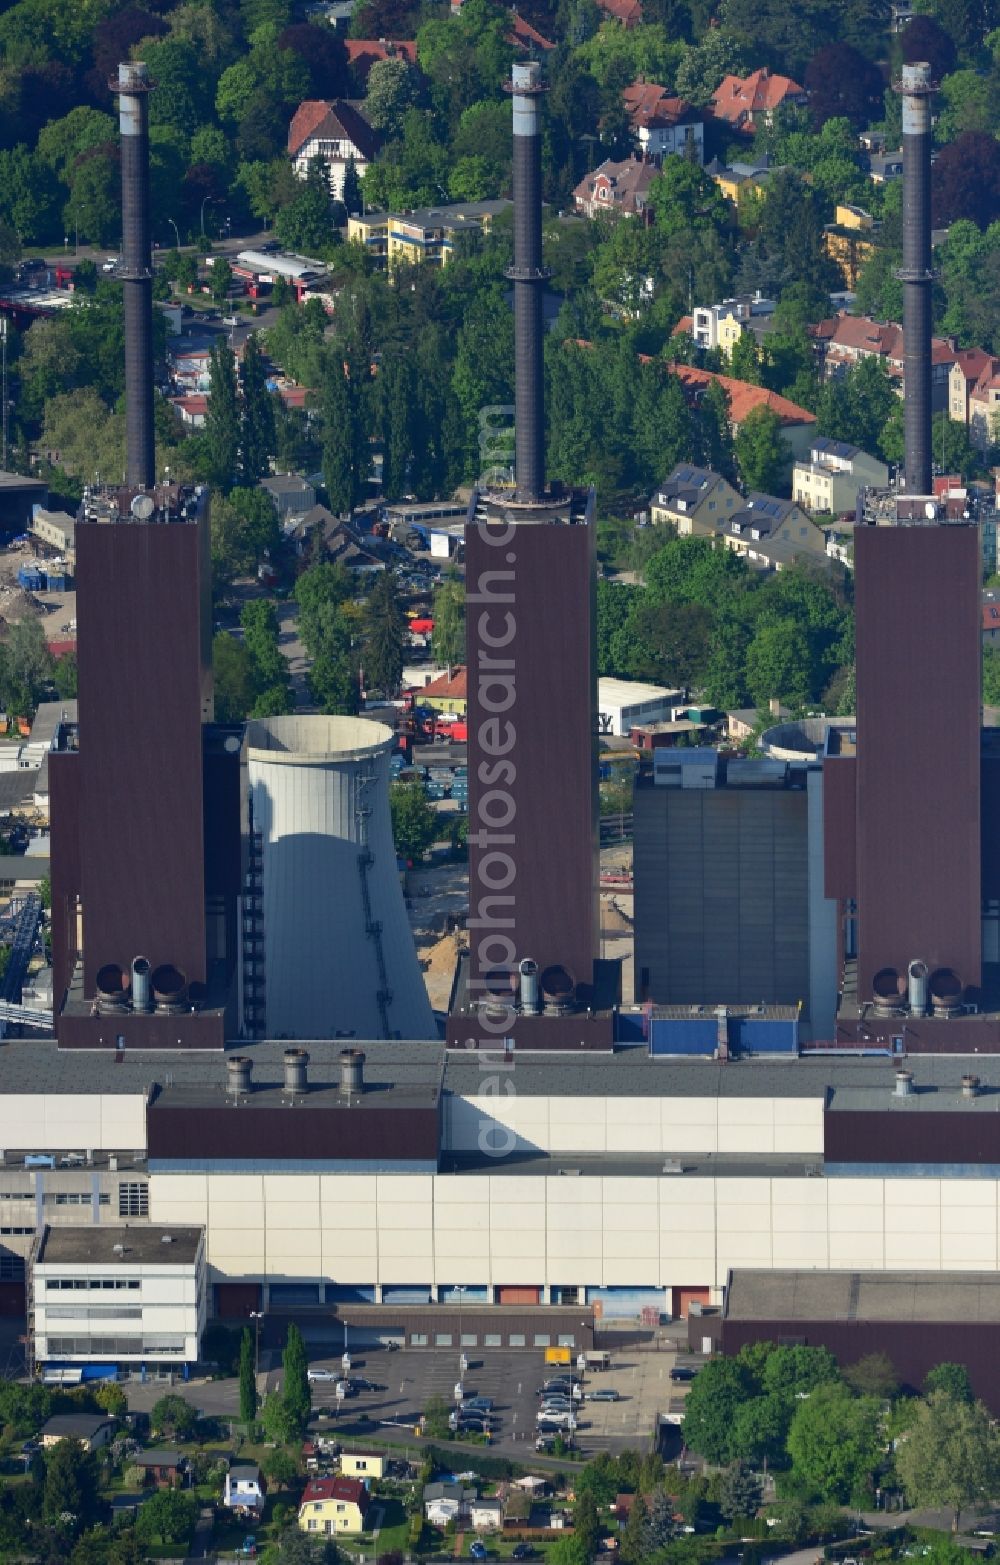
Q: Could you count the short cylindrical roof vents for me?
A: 5